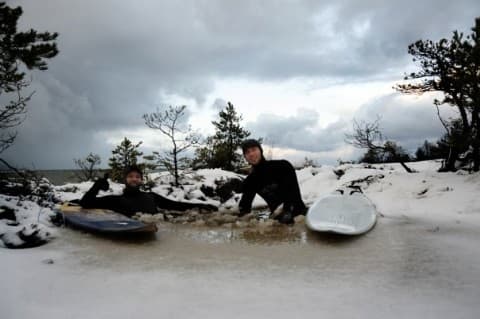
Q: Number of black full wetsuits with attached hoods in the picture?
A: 2